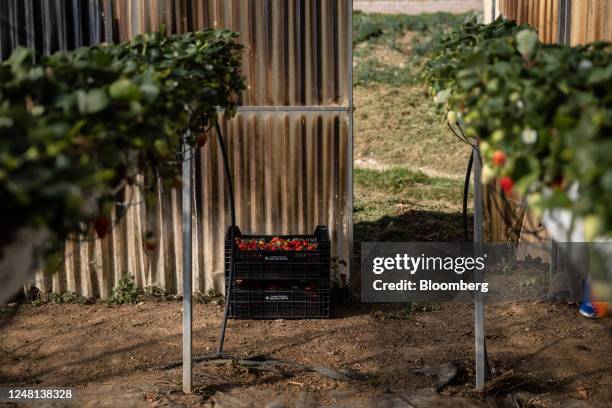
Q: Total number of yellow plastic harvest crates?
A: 0